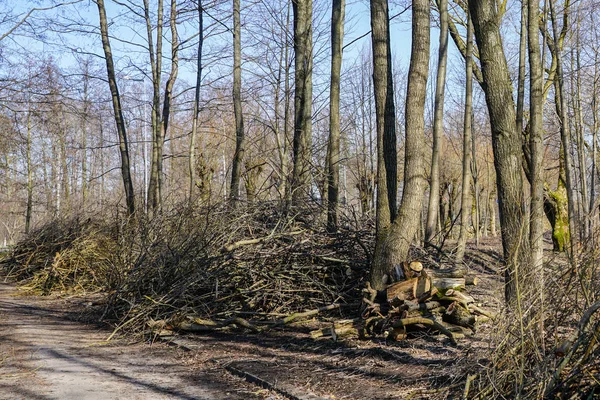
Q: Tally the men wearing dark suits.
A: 0